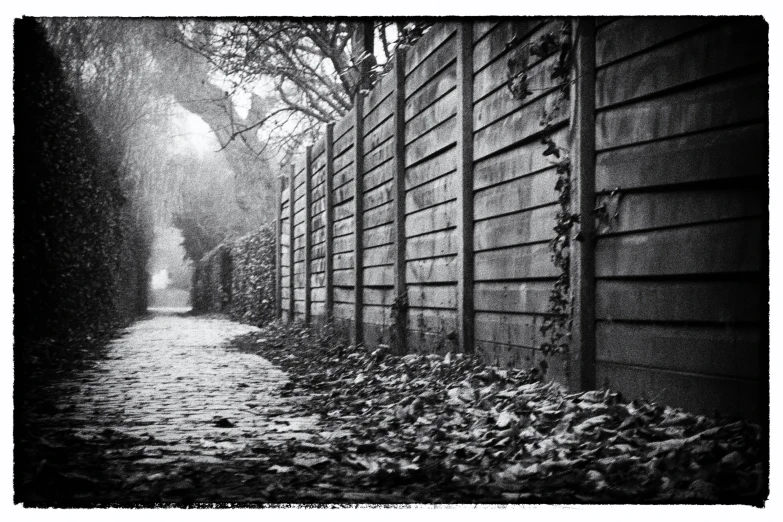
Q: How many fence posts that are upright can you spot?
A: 8